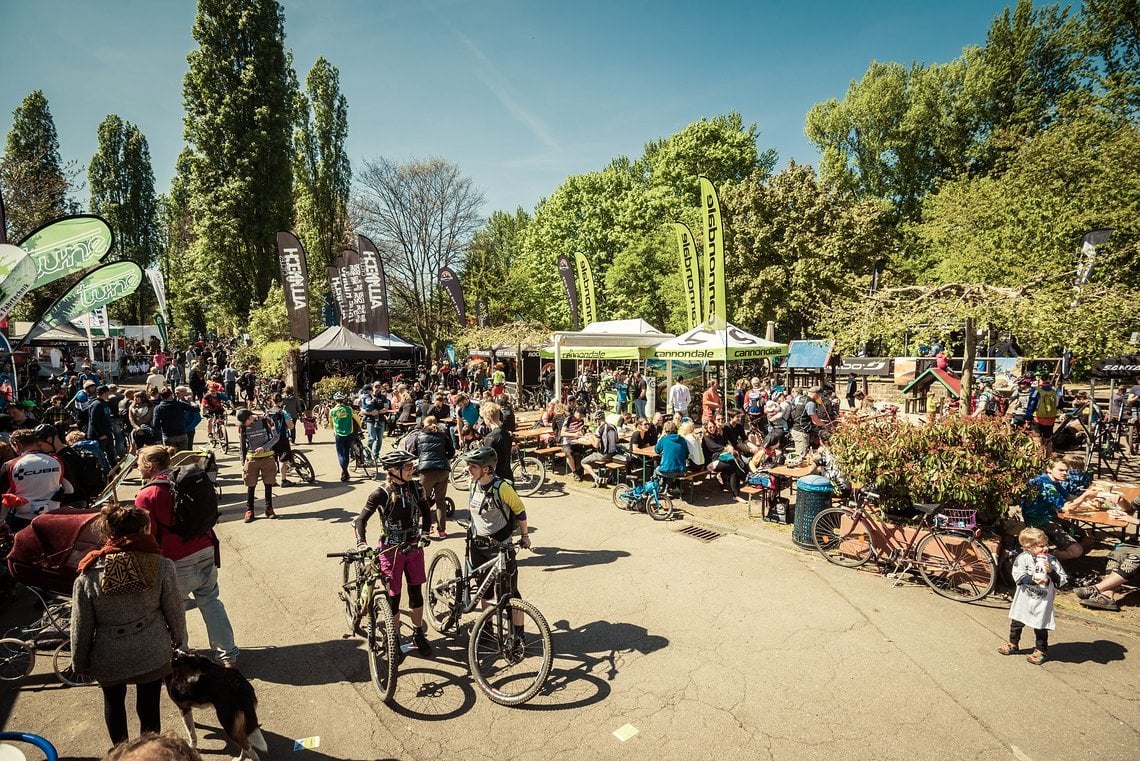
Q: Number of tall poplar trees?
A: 4